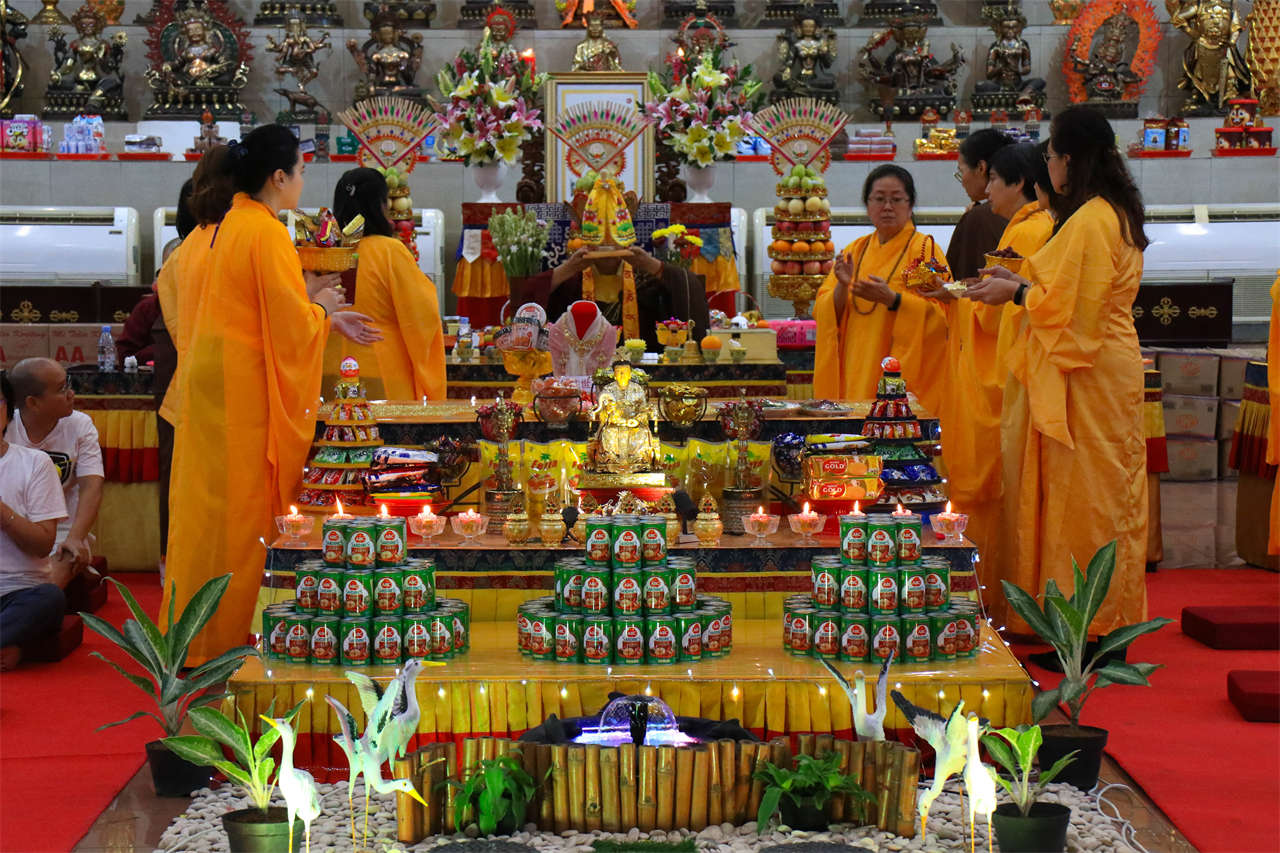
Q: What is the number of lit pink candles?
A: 10